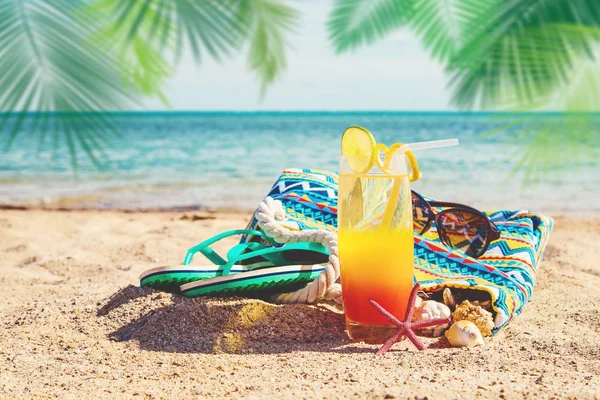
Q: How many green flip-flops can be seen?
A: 2